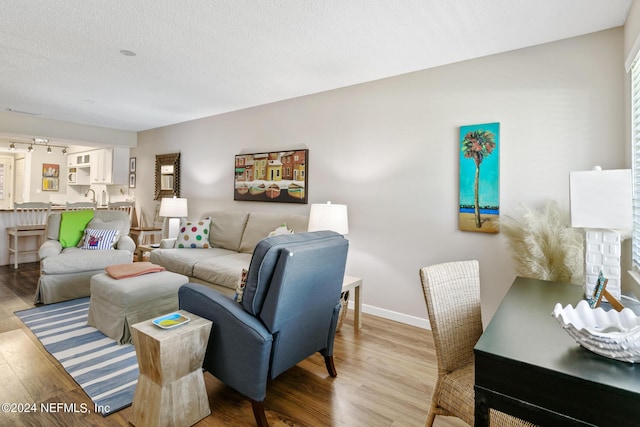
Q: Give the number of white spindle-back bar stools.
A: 3